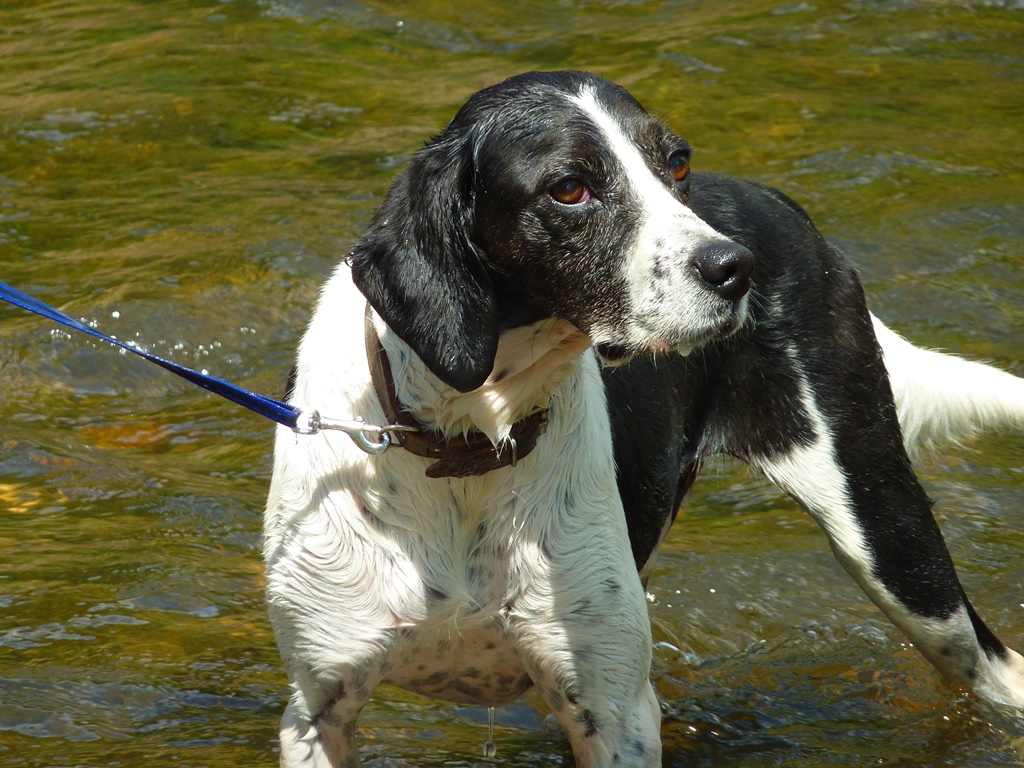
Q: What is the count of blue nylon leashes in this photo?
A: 1